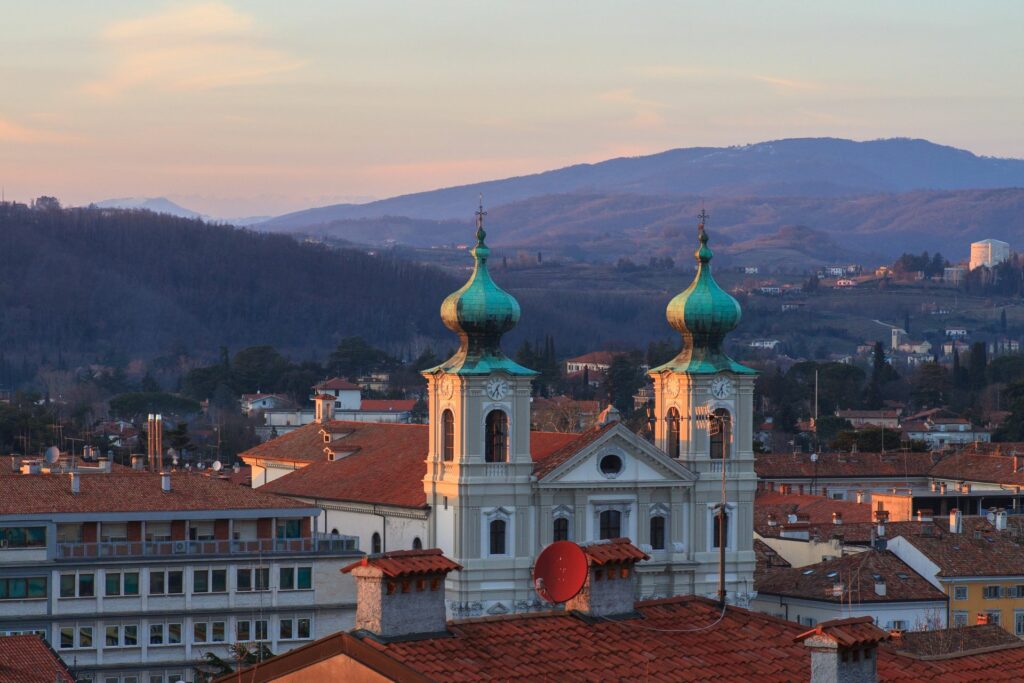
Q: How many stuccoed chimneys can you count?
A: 3